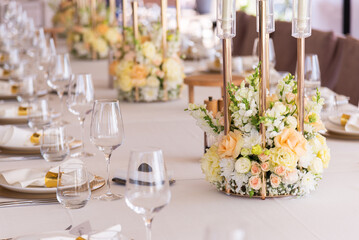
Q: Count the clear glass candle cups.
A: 3